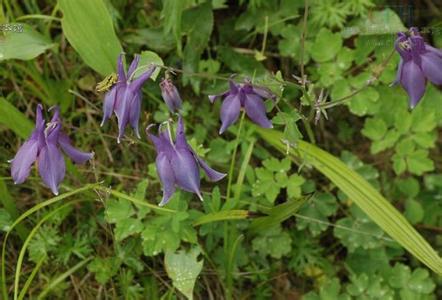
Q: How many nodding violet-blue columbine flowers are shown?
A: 5